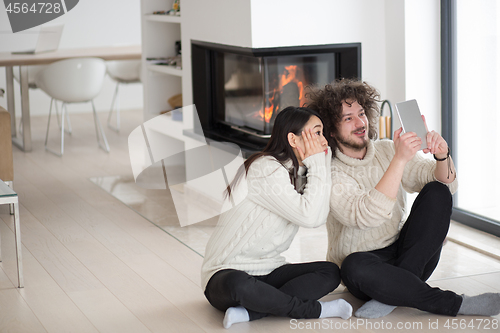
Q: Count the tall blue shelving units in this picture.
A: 0